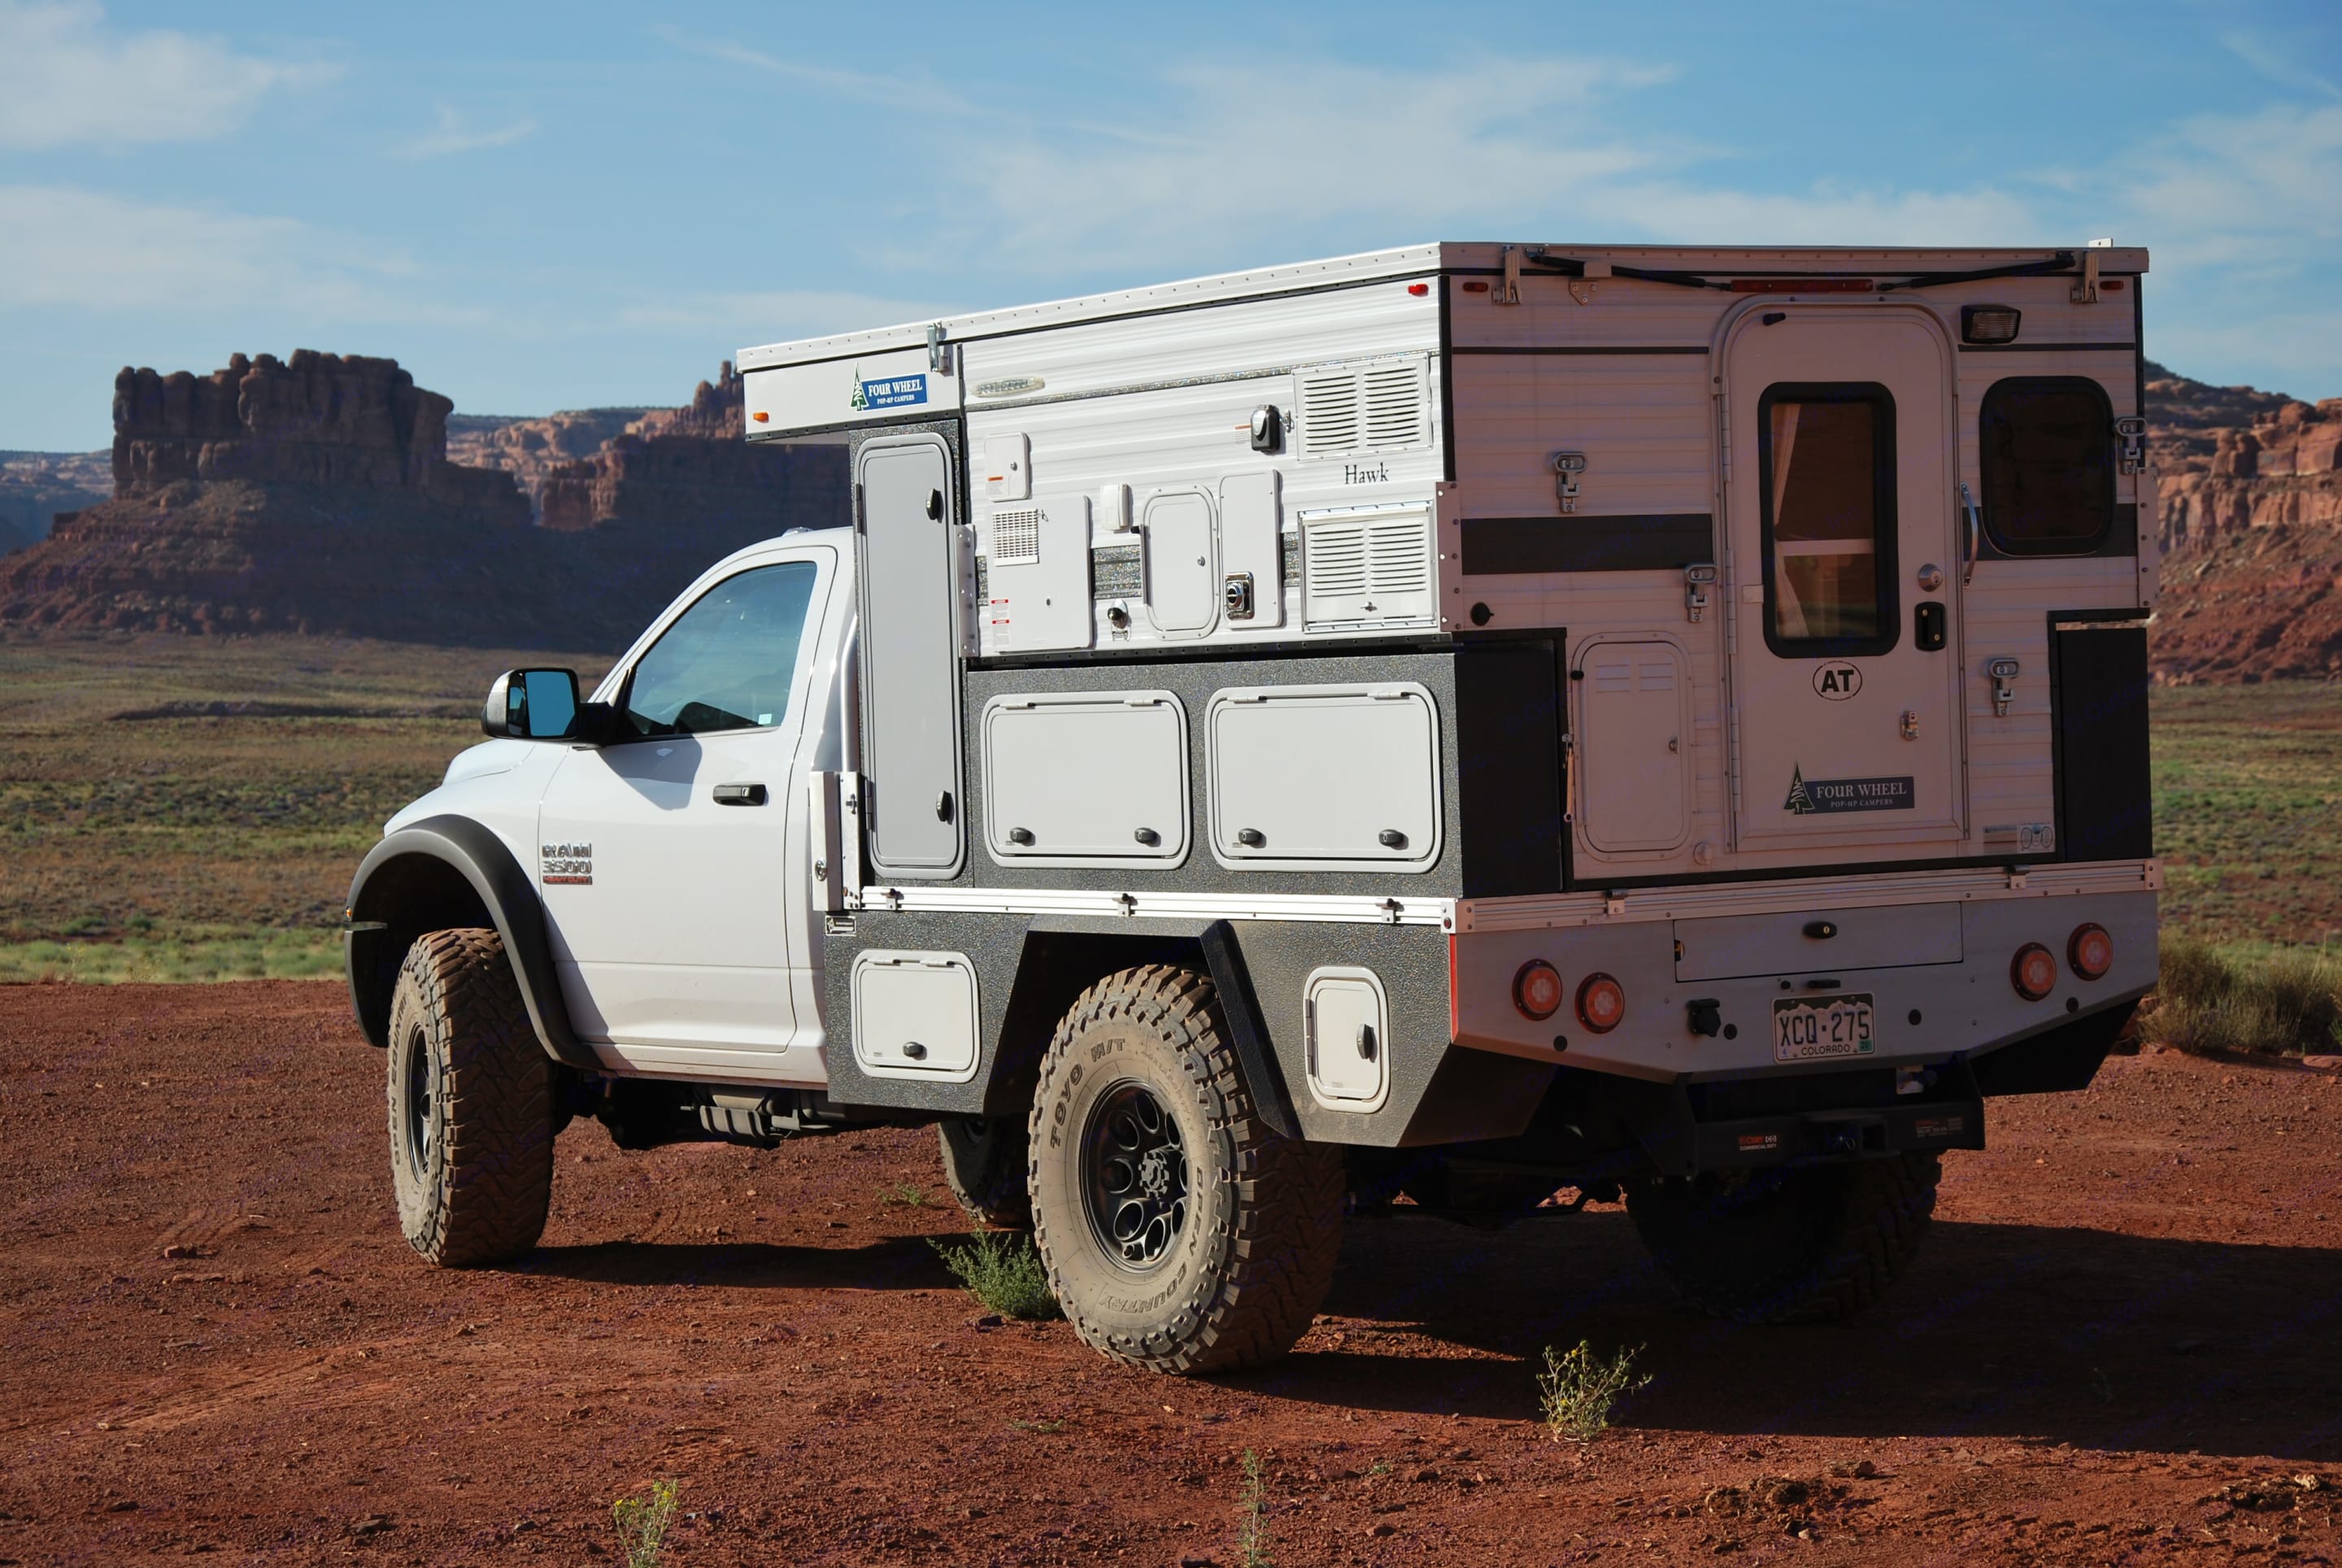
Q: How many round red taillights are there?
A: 4